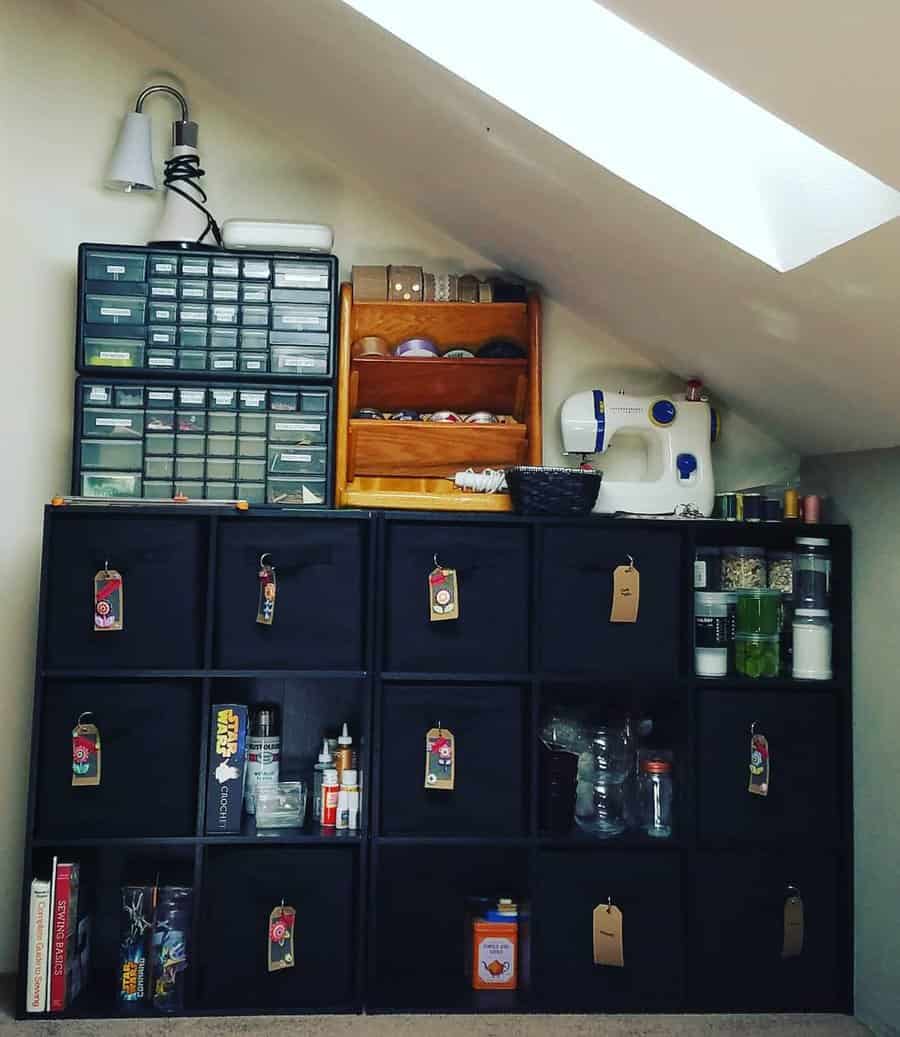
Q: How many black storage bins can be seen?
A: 10